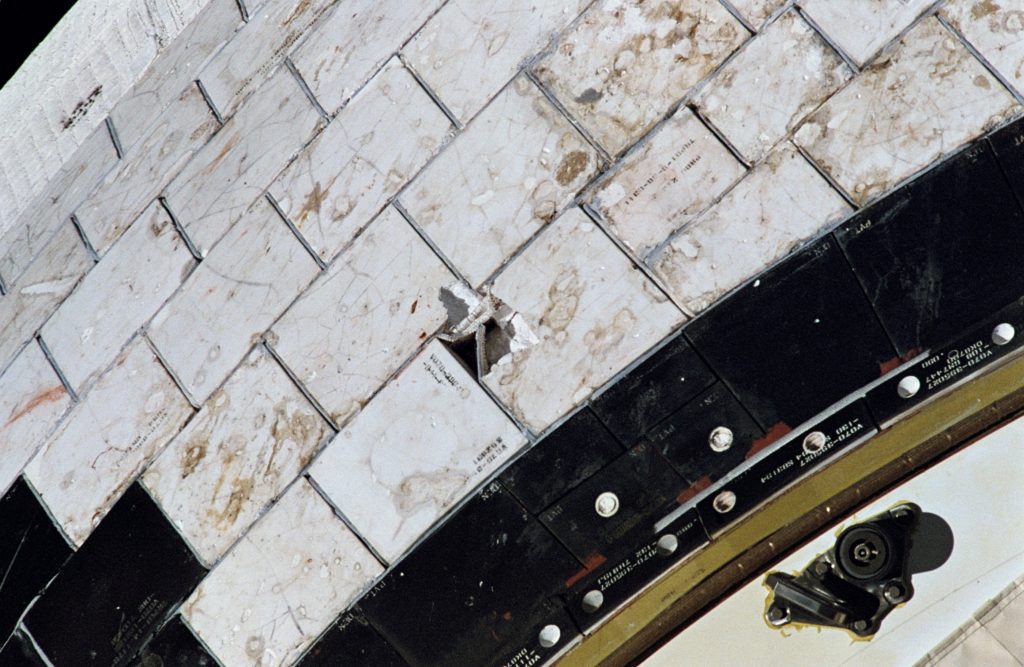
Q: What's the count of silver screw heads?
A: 9